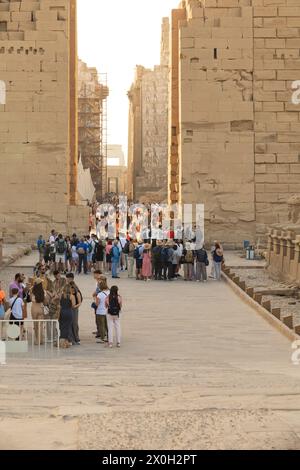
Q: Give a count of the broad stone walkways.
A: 1